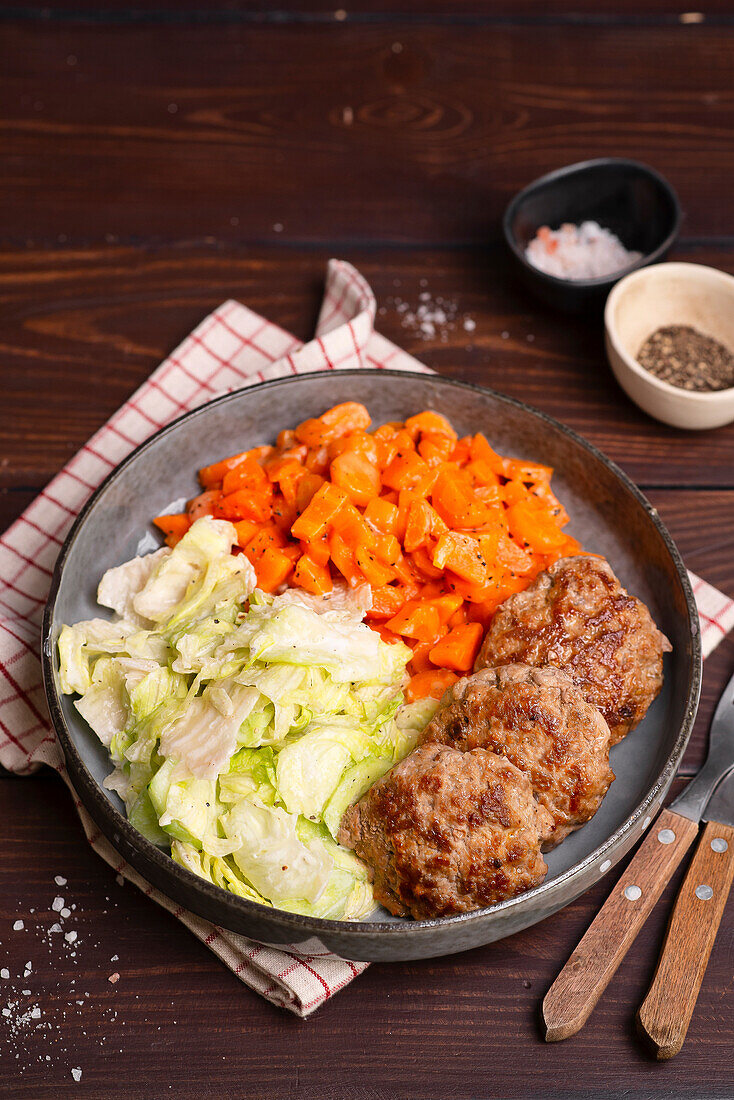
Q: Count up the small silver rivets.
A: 4